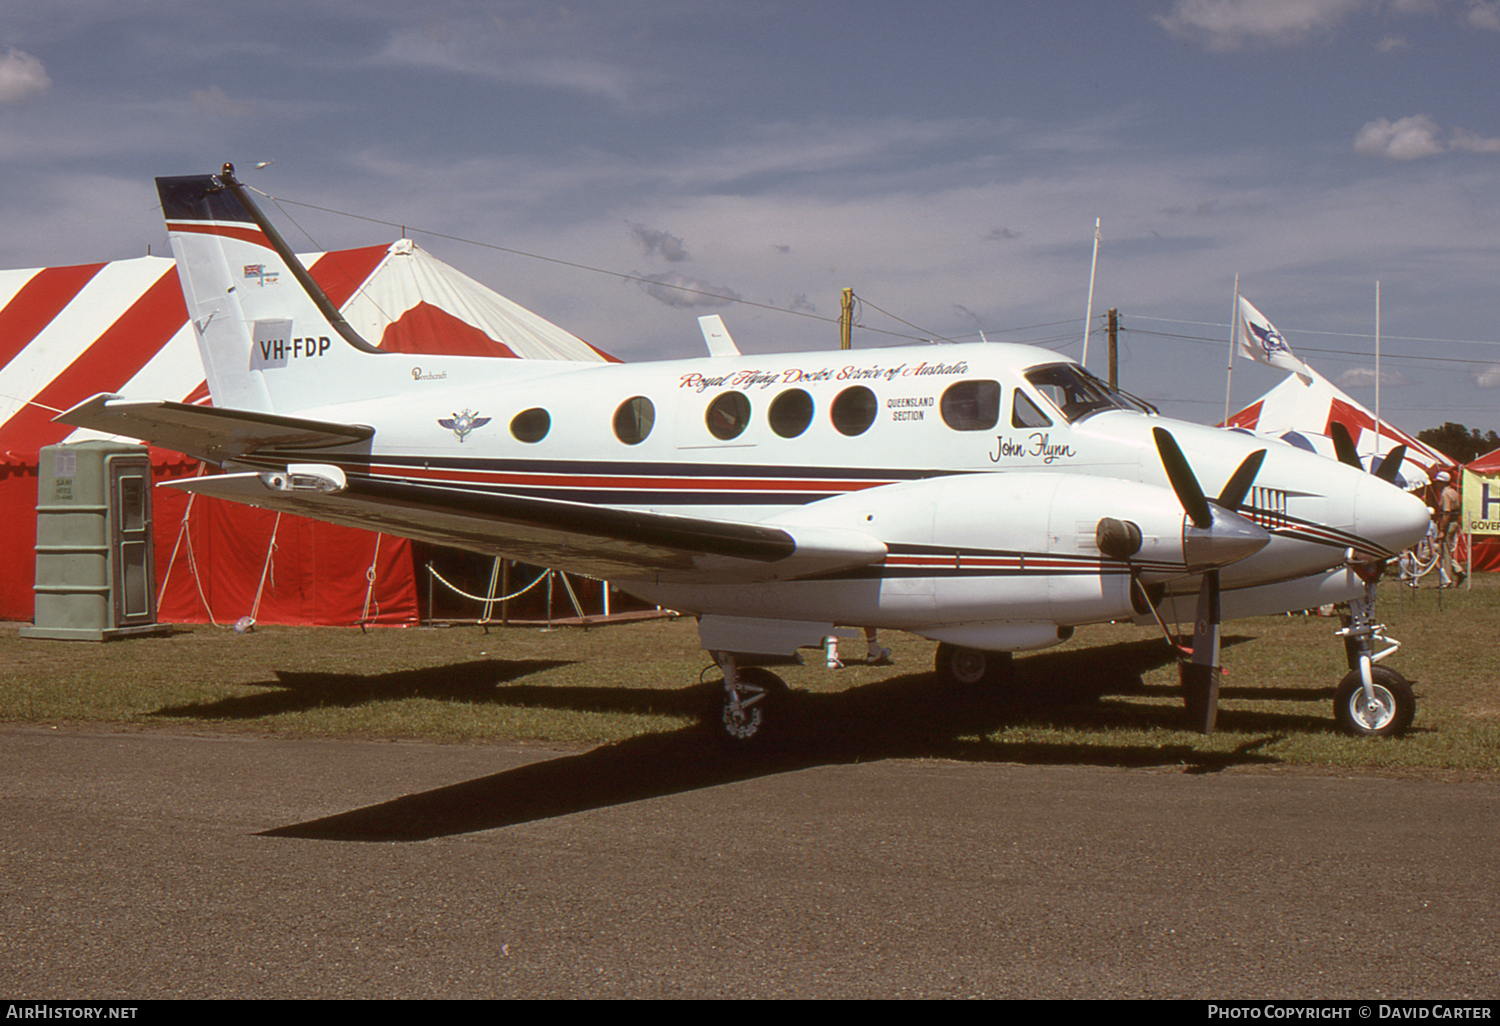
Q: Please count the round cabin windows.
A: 5